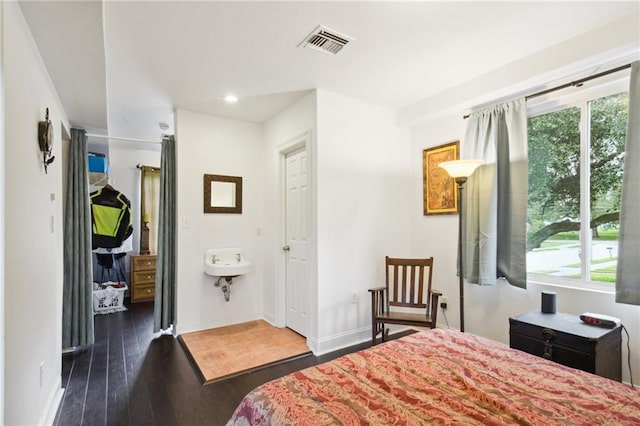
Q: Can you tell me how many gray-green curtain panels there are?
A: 4